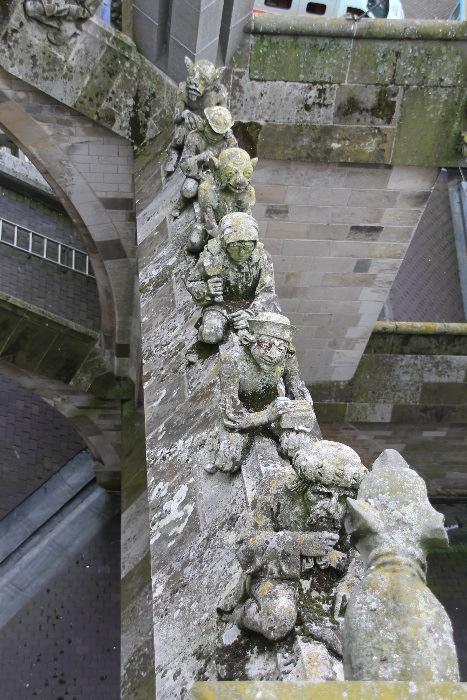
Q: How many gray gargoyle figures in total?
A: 7